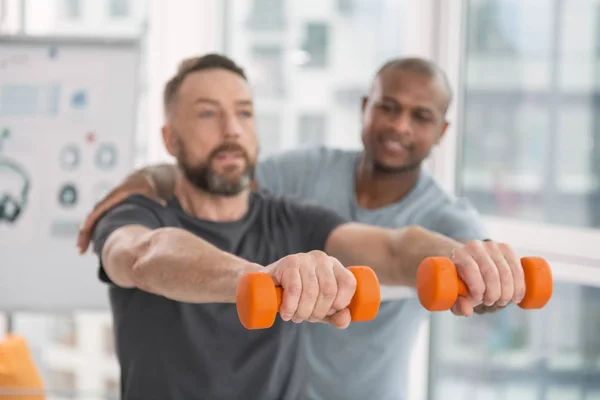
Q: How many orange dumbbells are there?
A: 2